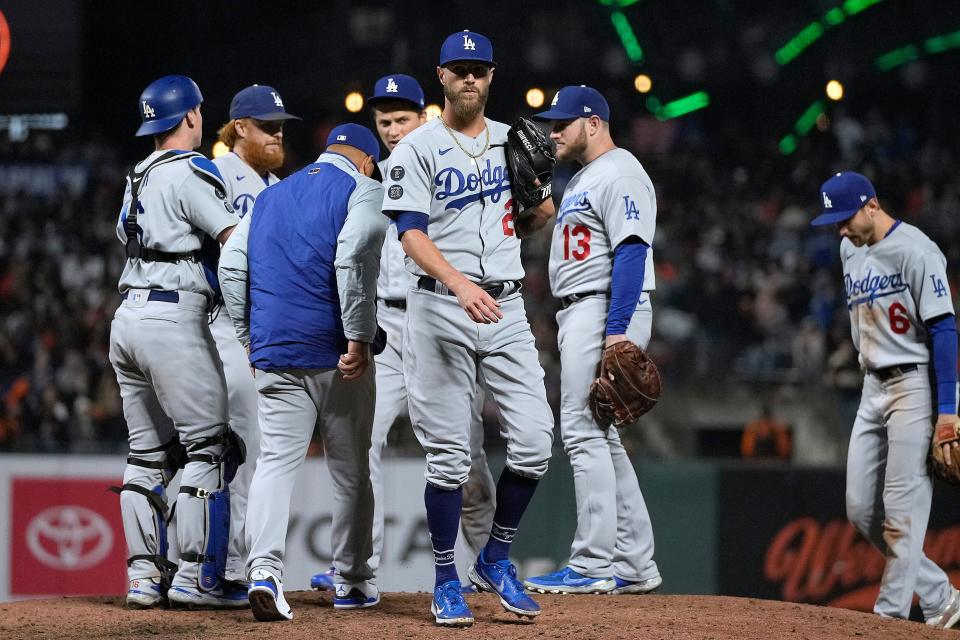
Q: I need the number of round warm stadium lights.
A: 6